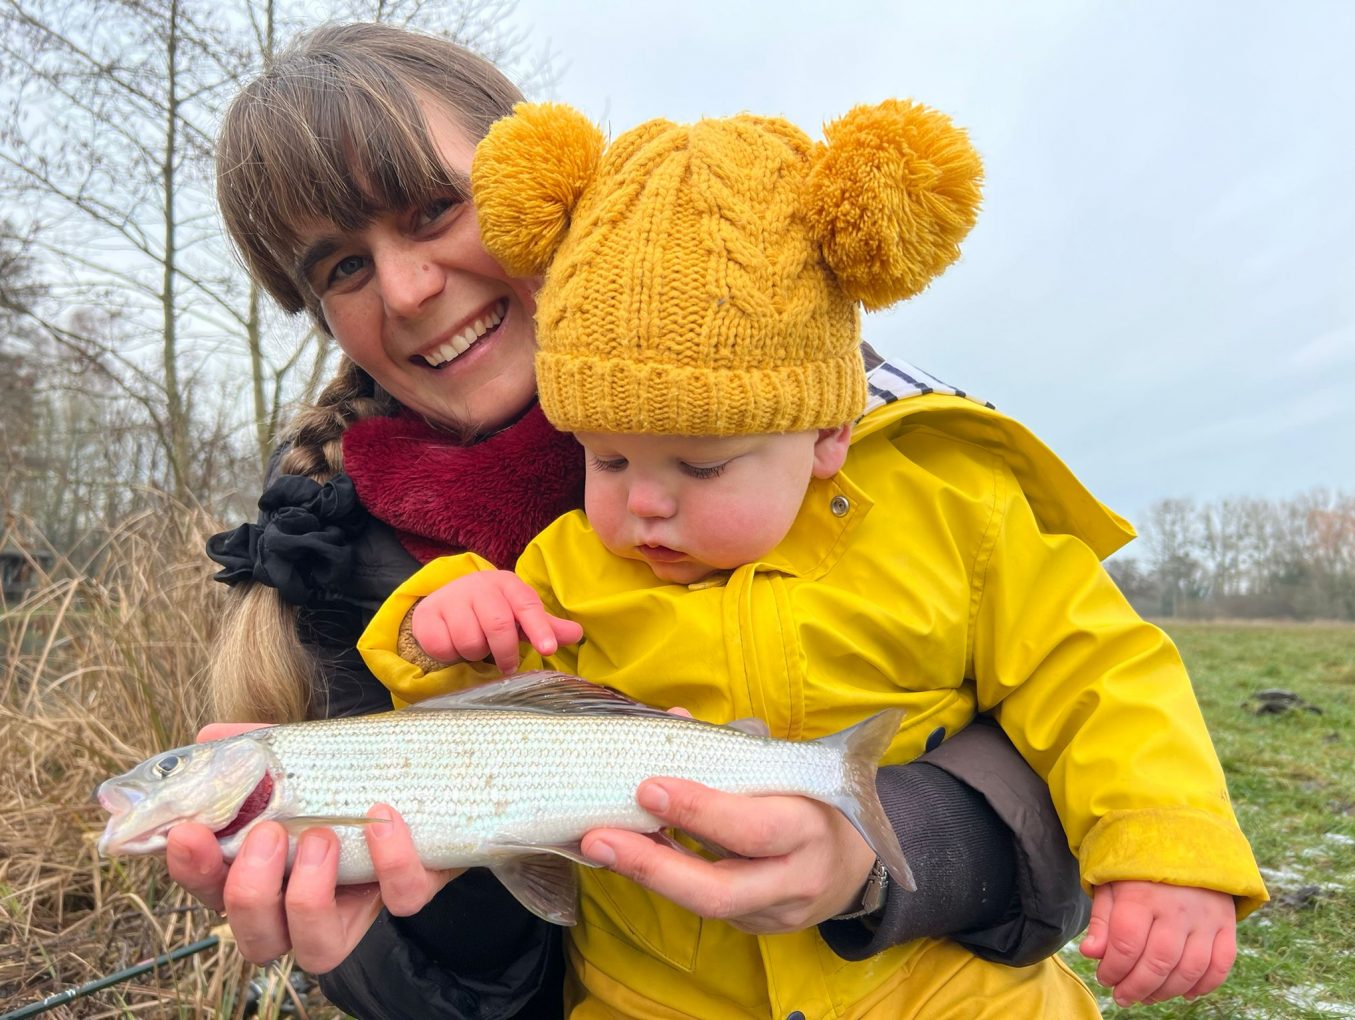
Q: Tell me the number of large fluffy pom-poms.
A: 2